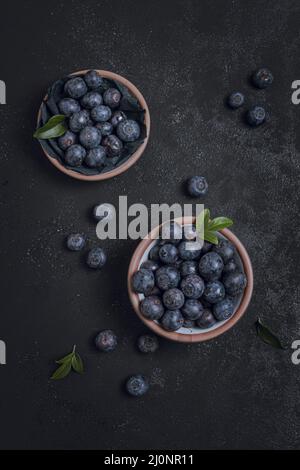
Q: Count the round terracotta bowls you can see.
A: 2